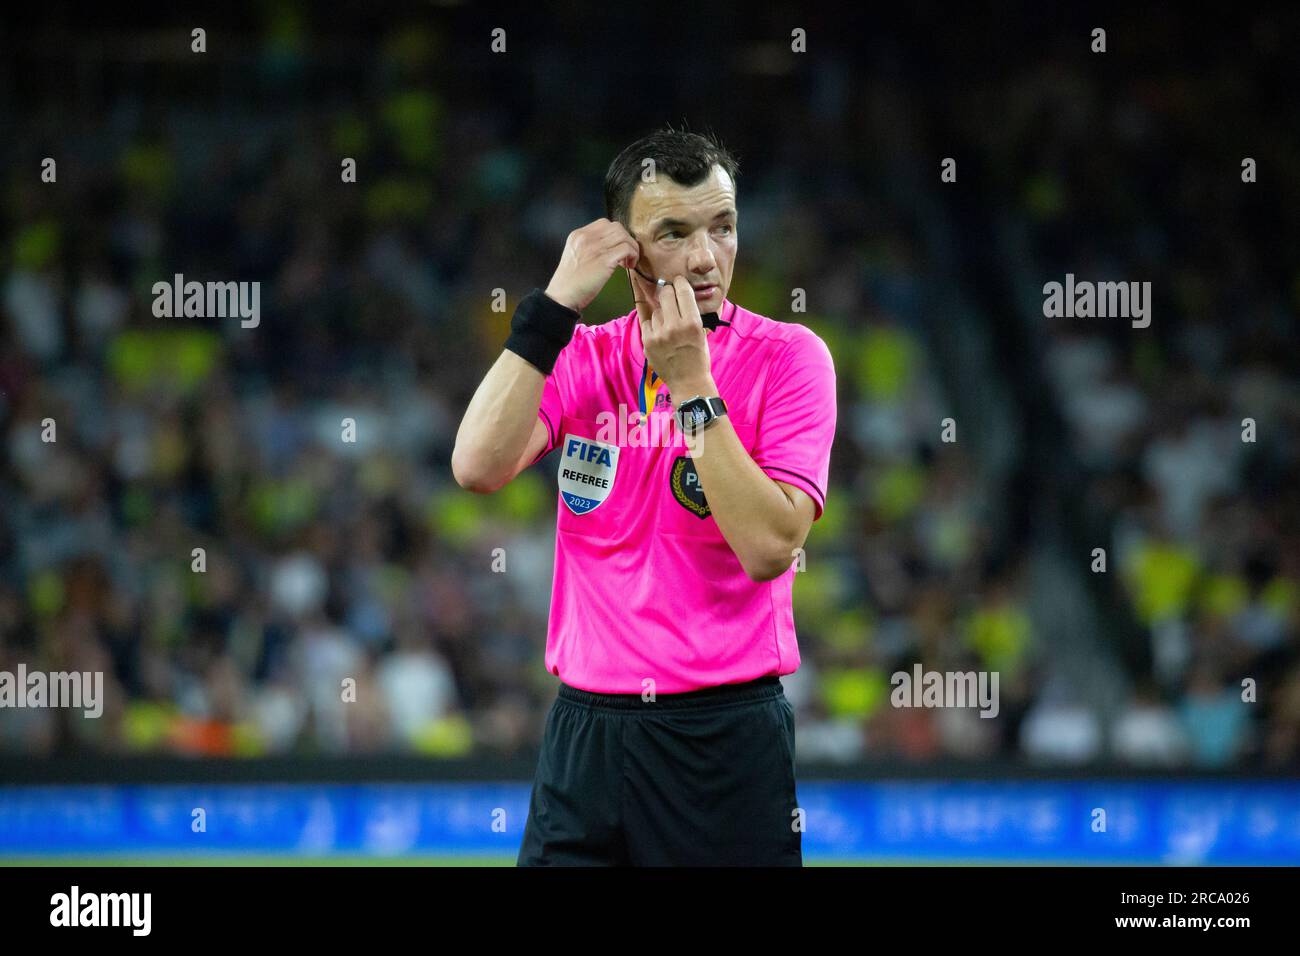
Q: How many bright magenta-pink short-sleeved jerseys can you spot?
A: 1